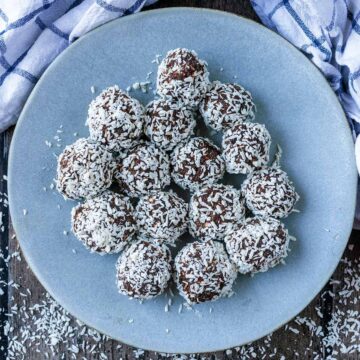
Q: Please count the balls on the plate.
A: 15